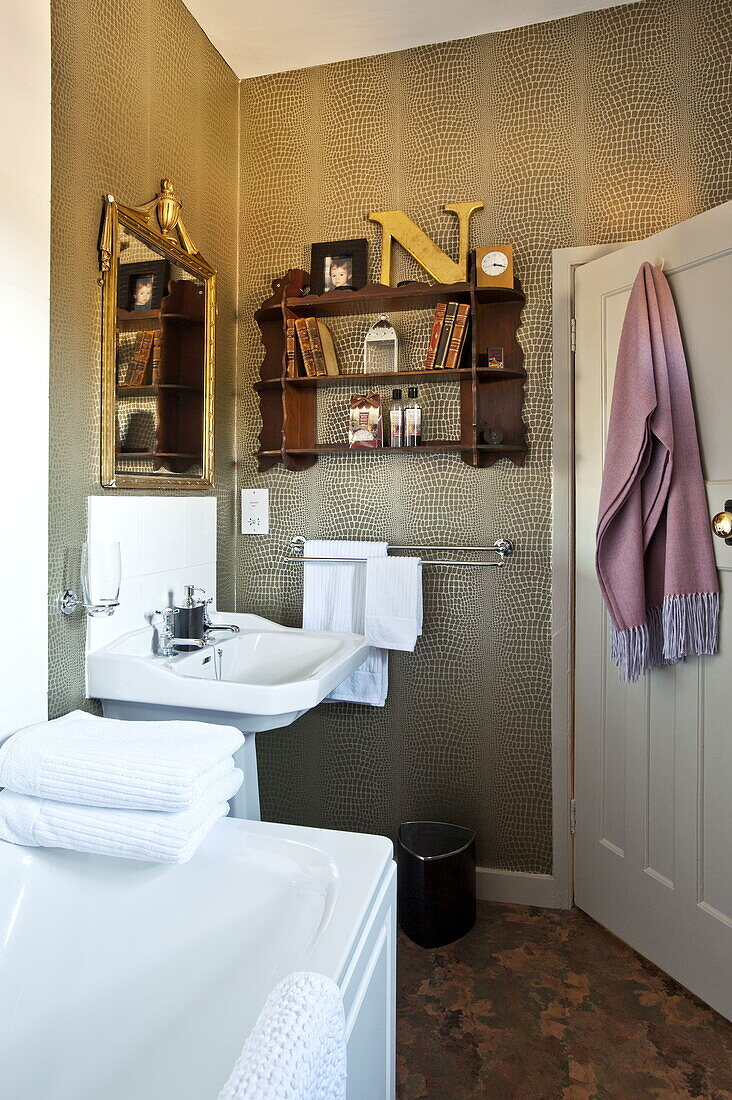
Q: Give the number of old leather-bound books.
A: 6